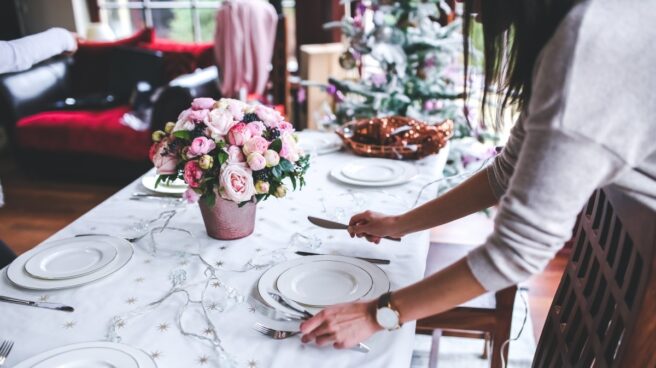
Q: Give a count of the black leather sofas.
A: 1